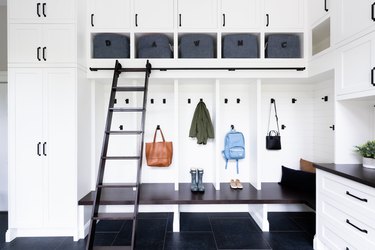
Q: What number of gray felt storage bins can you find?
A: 5